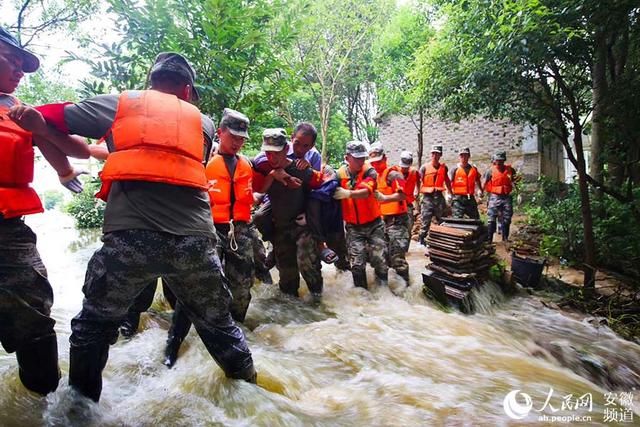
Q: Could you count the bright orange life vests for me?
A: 9